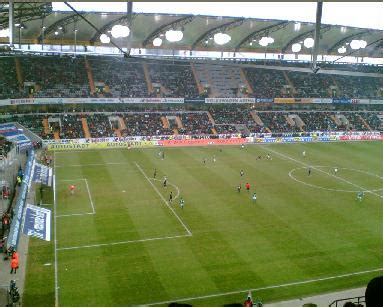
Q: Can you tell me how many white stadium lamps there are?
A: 10